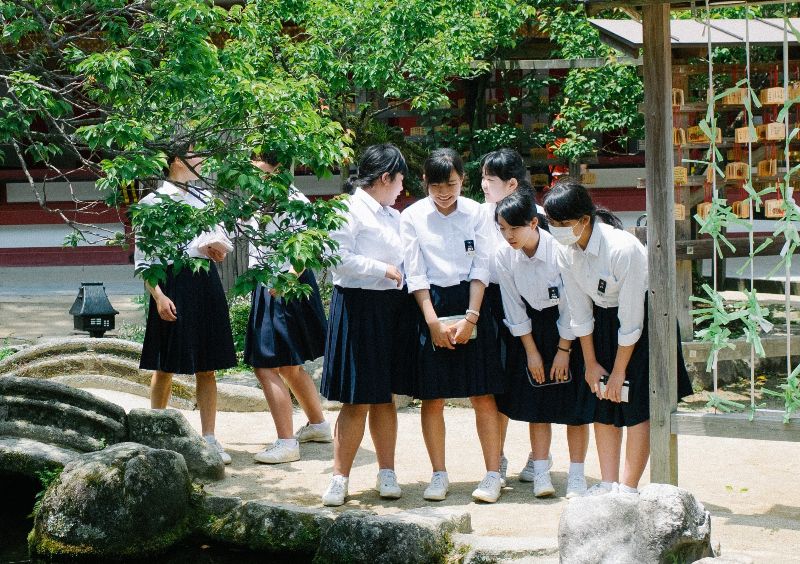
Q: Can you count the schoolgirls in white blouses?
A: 7